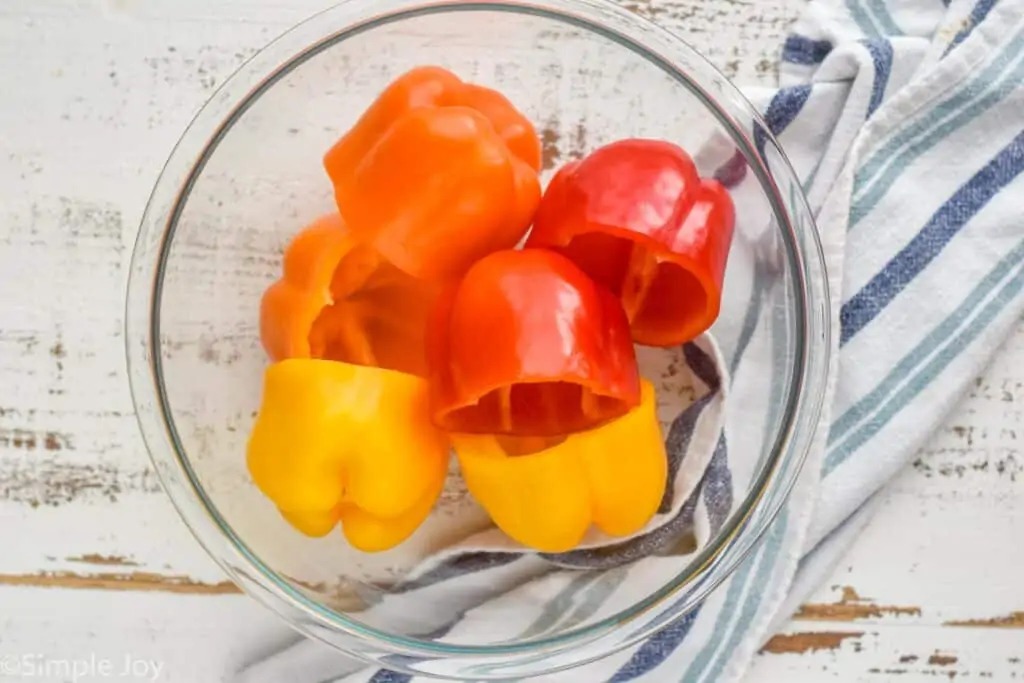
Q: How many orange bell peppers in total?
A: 2